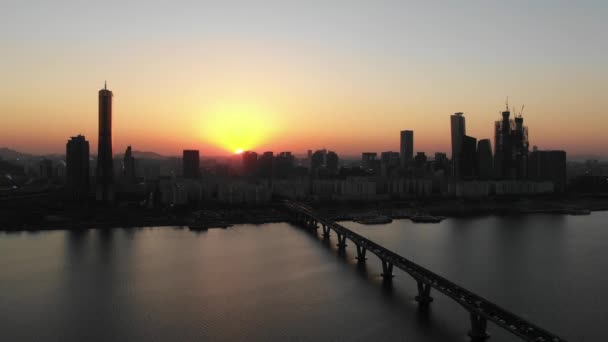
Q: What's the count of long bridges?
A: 1